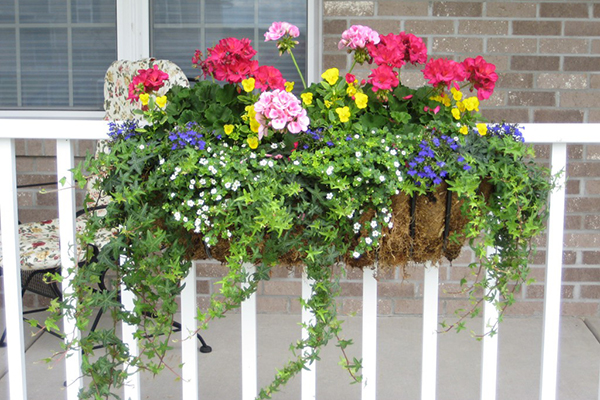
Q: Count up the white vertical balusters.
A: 10